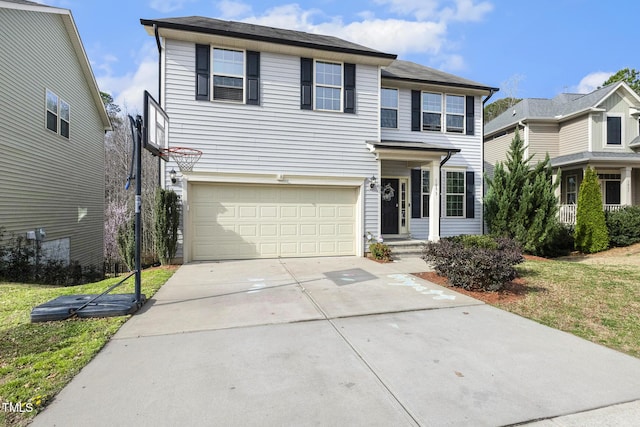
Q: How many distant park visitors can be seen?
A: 0